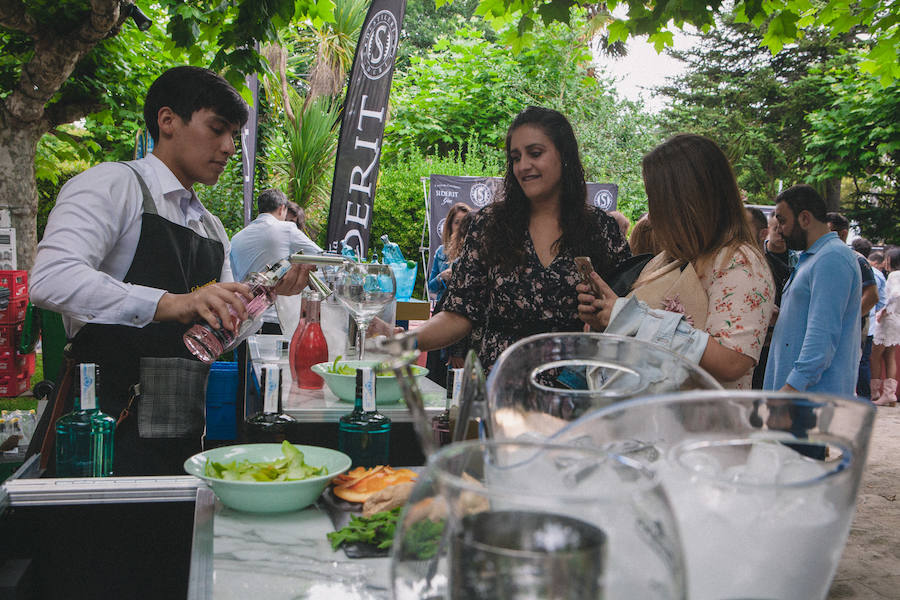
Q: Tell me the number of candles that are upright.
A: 0